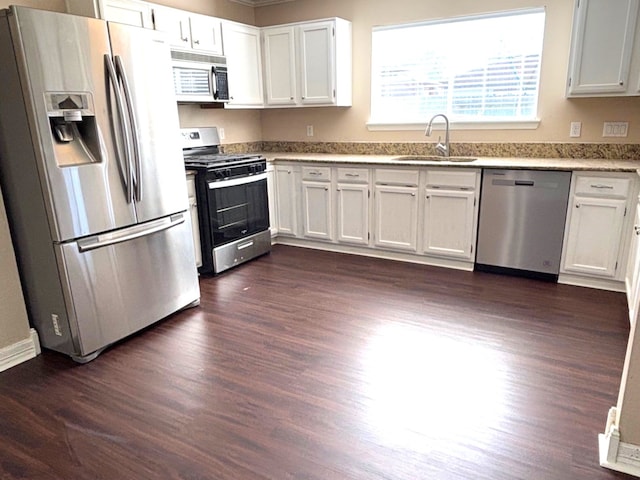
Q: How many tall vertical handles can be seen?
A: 2